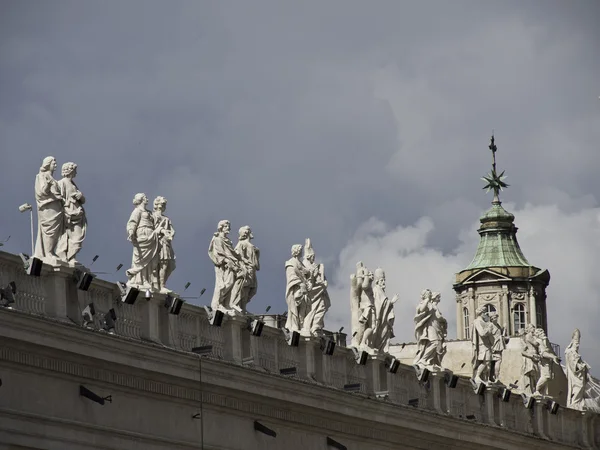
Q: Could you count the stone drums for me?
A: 1